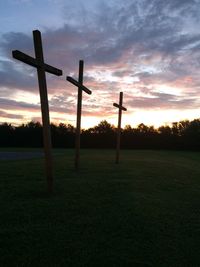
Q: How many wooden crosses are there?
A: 3